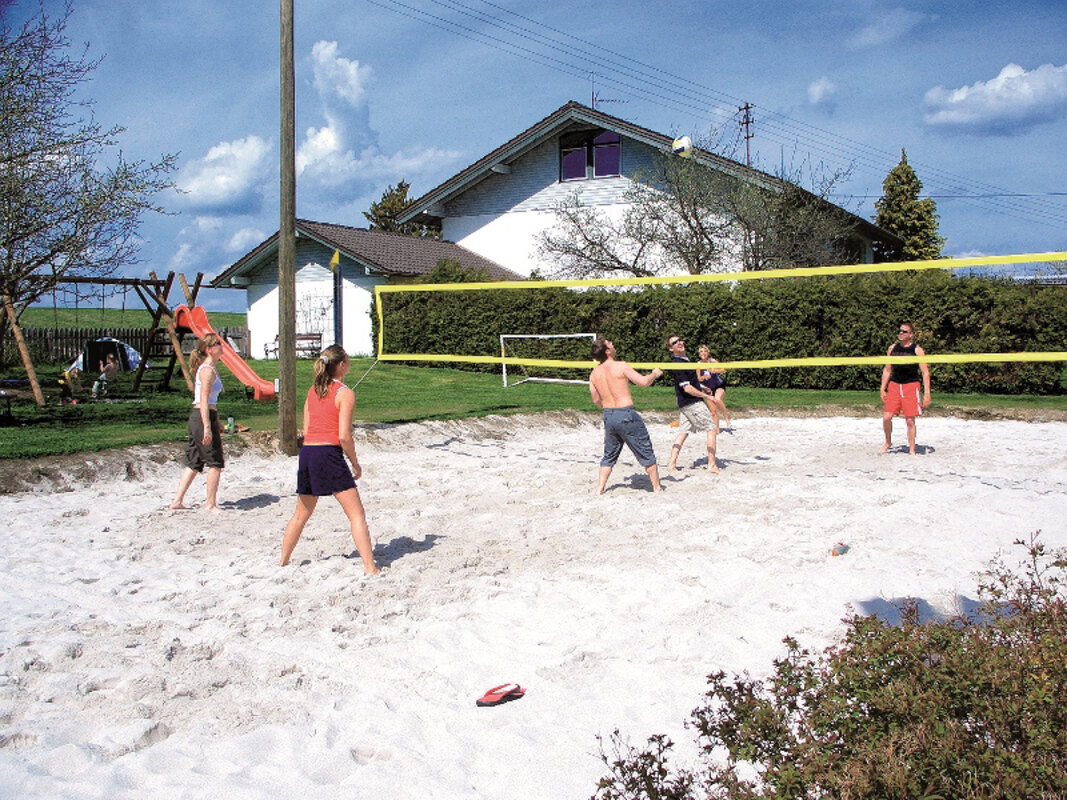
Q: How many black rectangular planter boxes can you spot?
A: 0